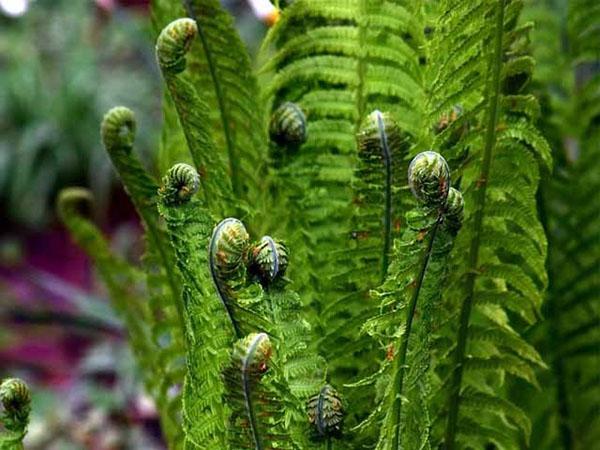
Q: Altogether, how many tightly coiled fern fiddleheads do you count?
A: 13